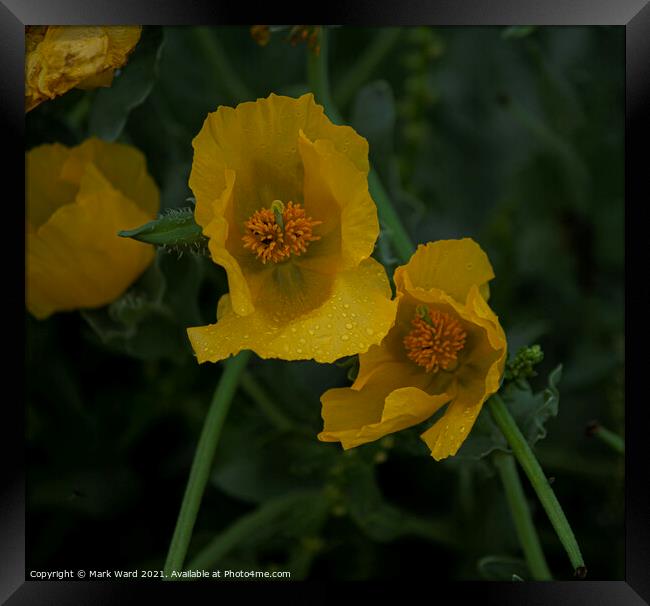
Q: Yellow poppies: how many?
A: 4